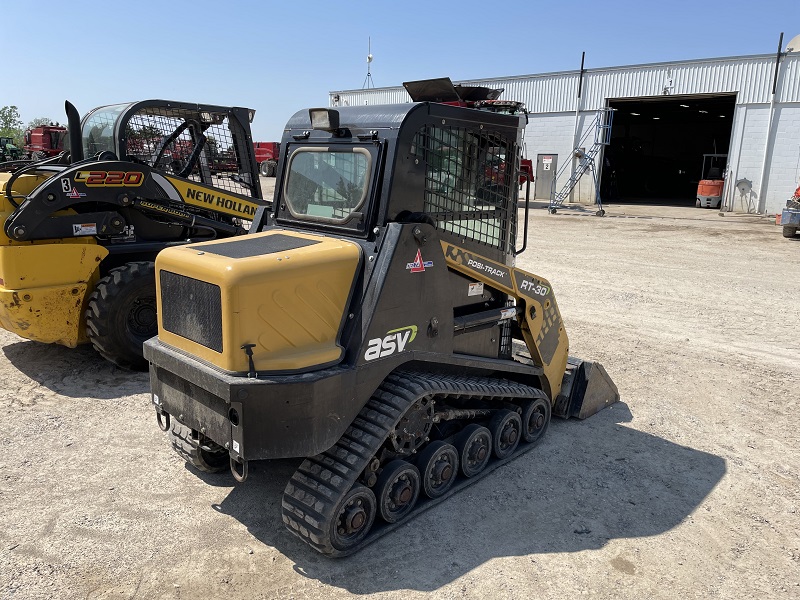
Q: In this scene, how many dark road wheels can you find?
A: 6